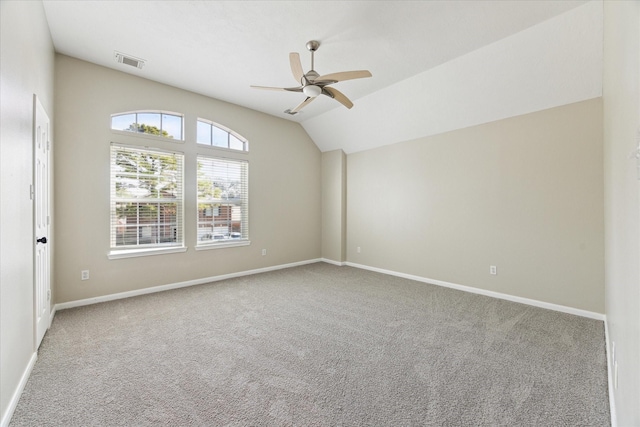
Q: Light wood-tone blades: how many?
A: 5